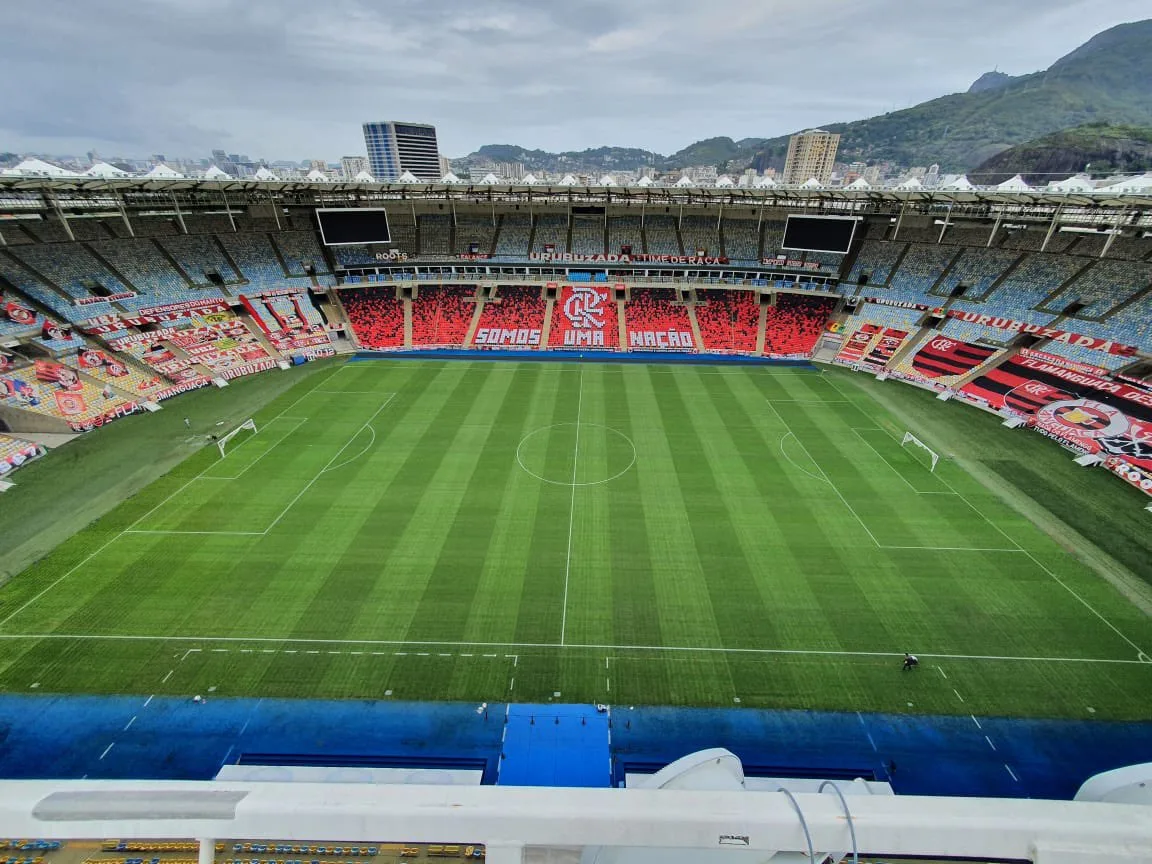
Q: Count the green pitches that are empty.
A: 1